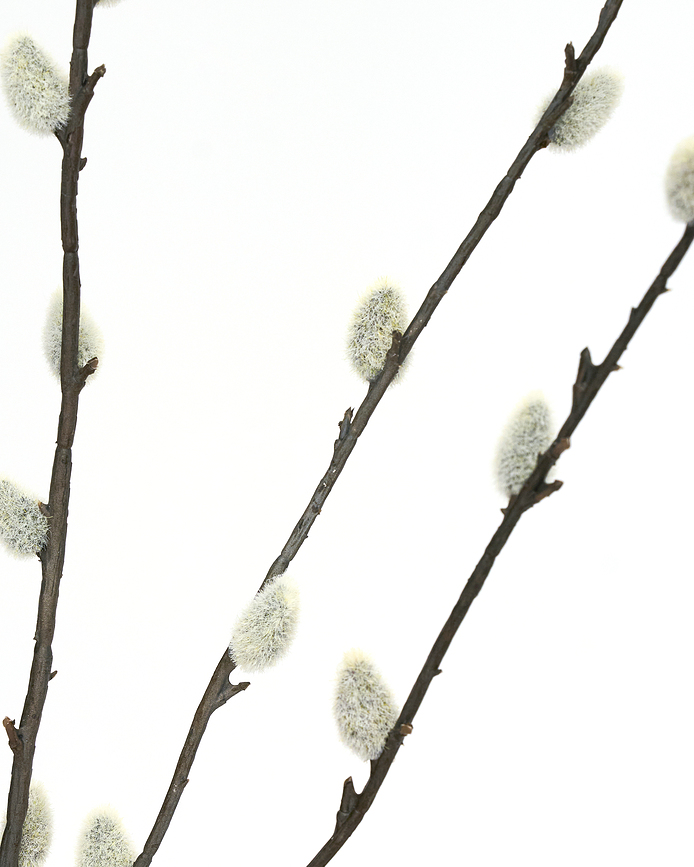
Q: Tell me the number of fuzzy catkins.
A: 12